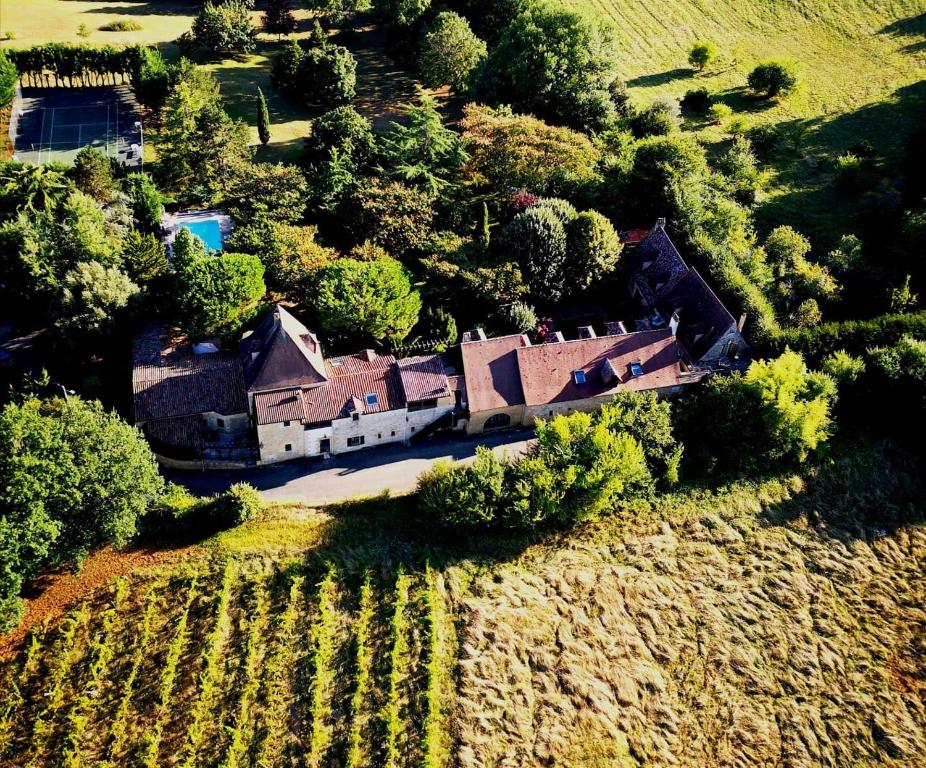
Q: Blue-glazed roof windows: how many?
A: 3